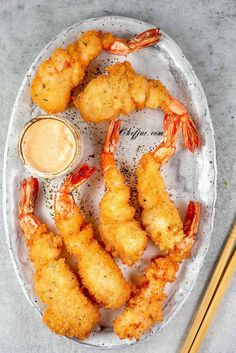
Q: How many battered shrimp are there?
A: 7